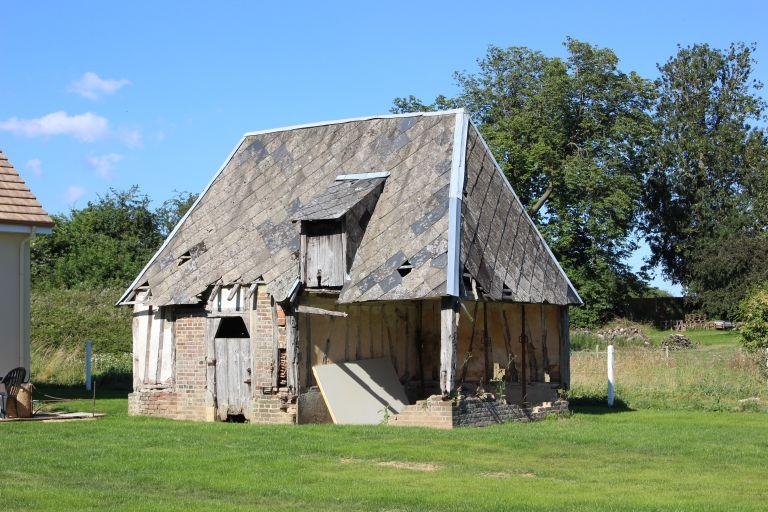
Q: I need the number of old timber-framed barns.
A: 1